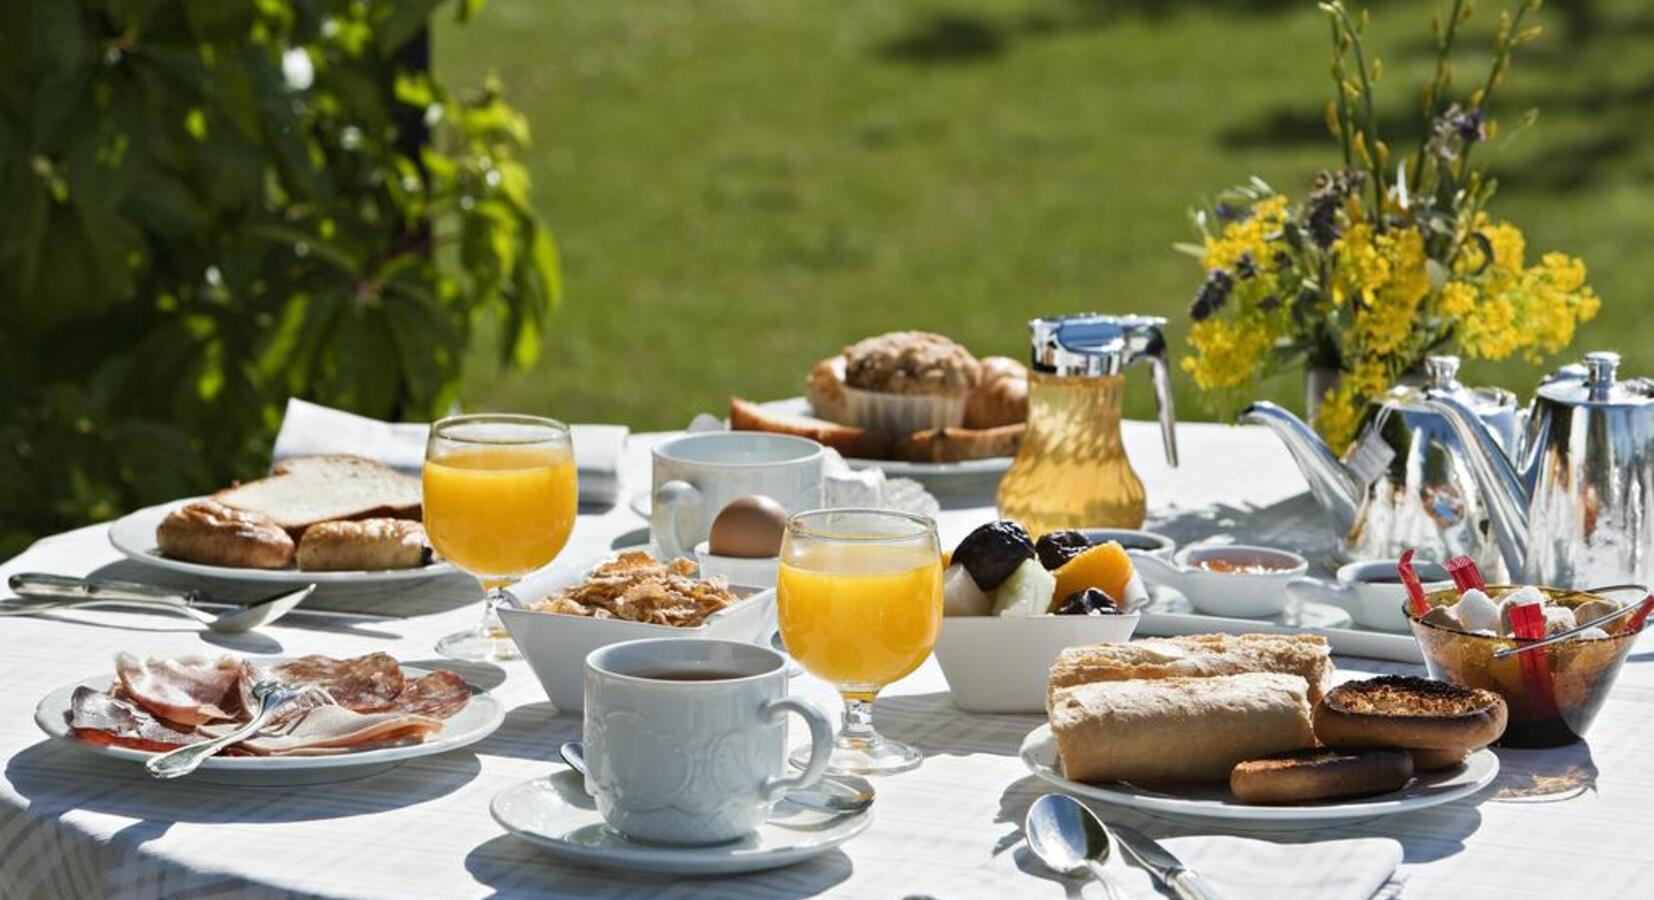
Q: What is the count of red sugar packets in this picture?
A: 4